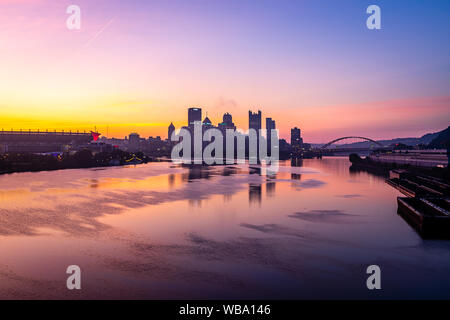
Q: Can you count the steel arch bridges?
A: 1